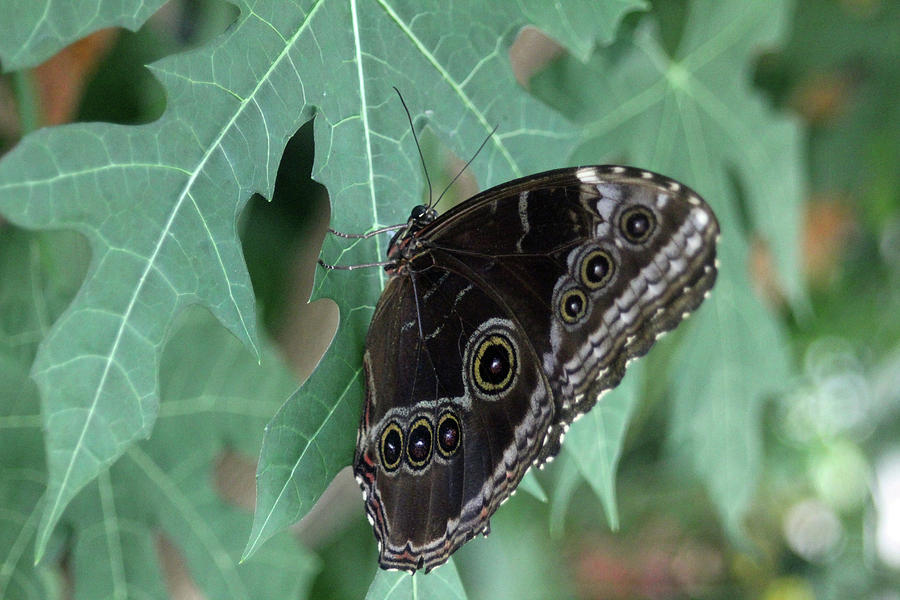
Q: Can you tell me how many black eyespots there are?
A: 7